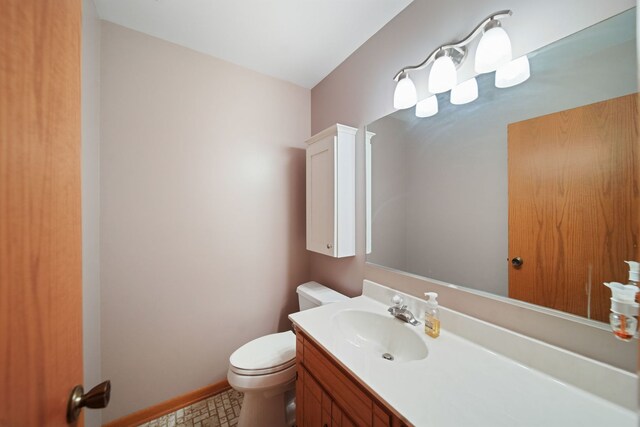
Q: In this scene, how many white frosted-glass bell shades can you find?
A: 3